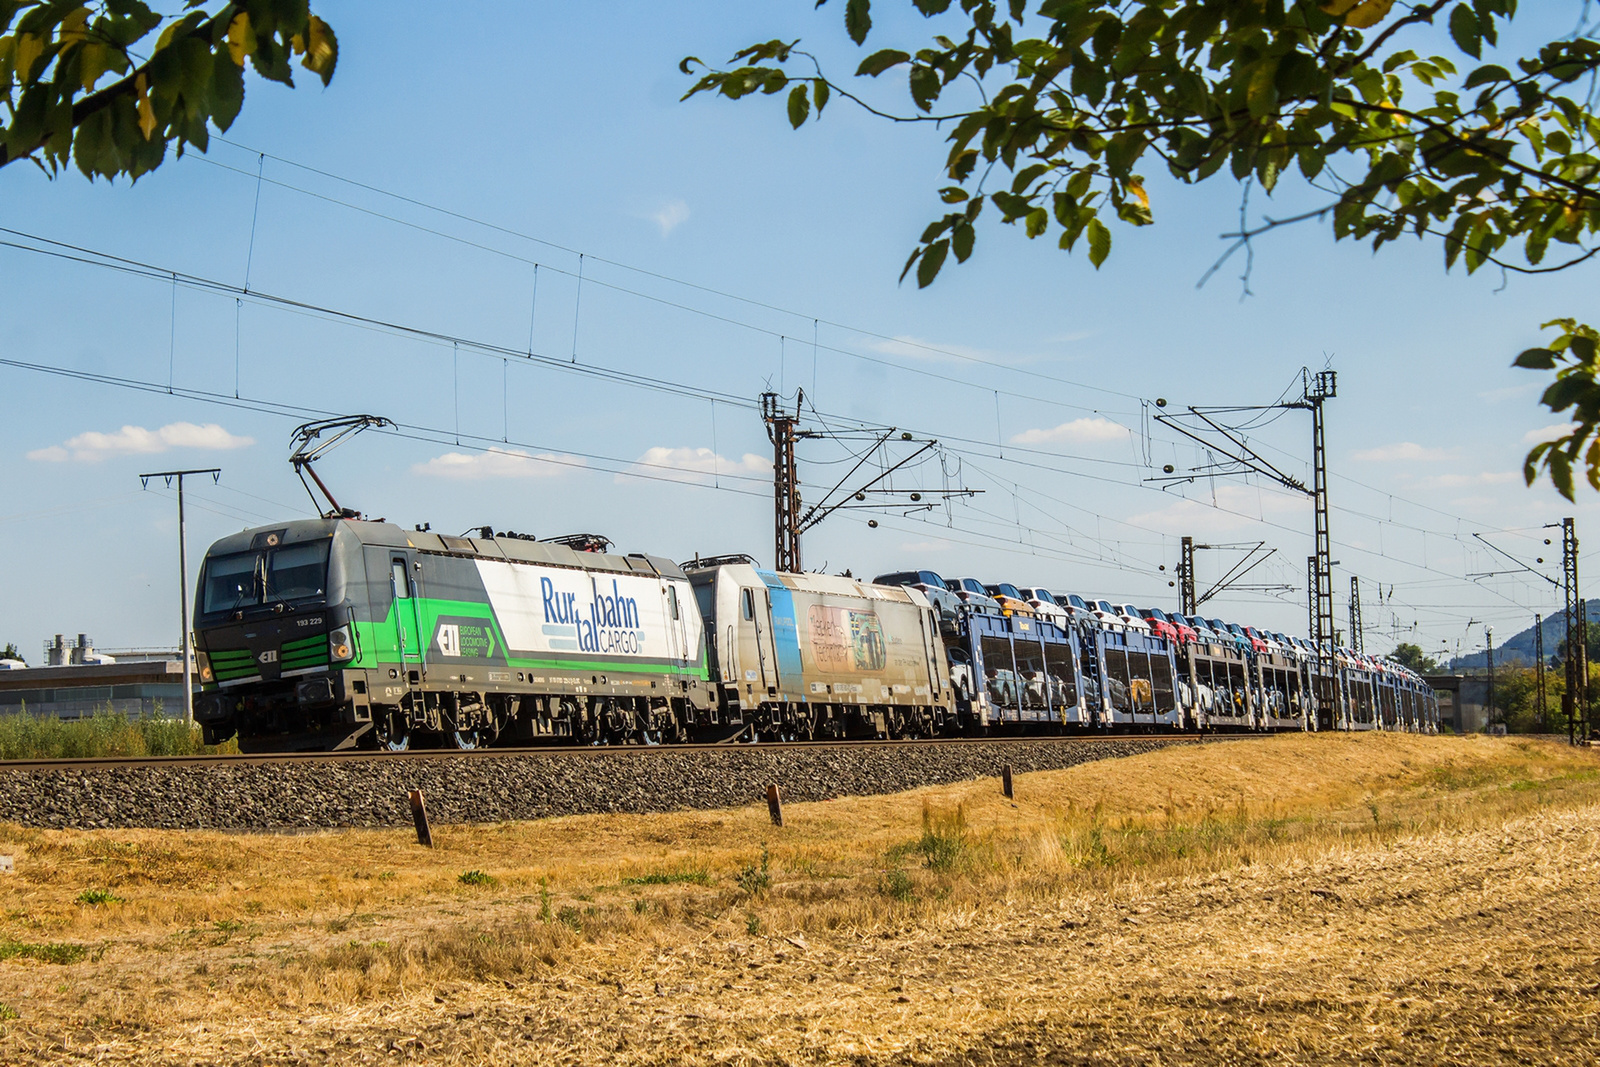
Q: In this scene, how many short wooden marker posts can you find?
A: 3